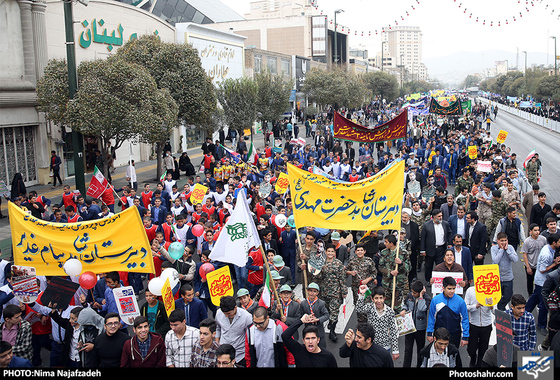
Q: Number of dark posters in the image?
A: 2